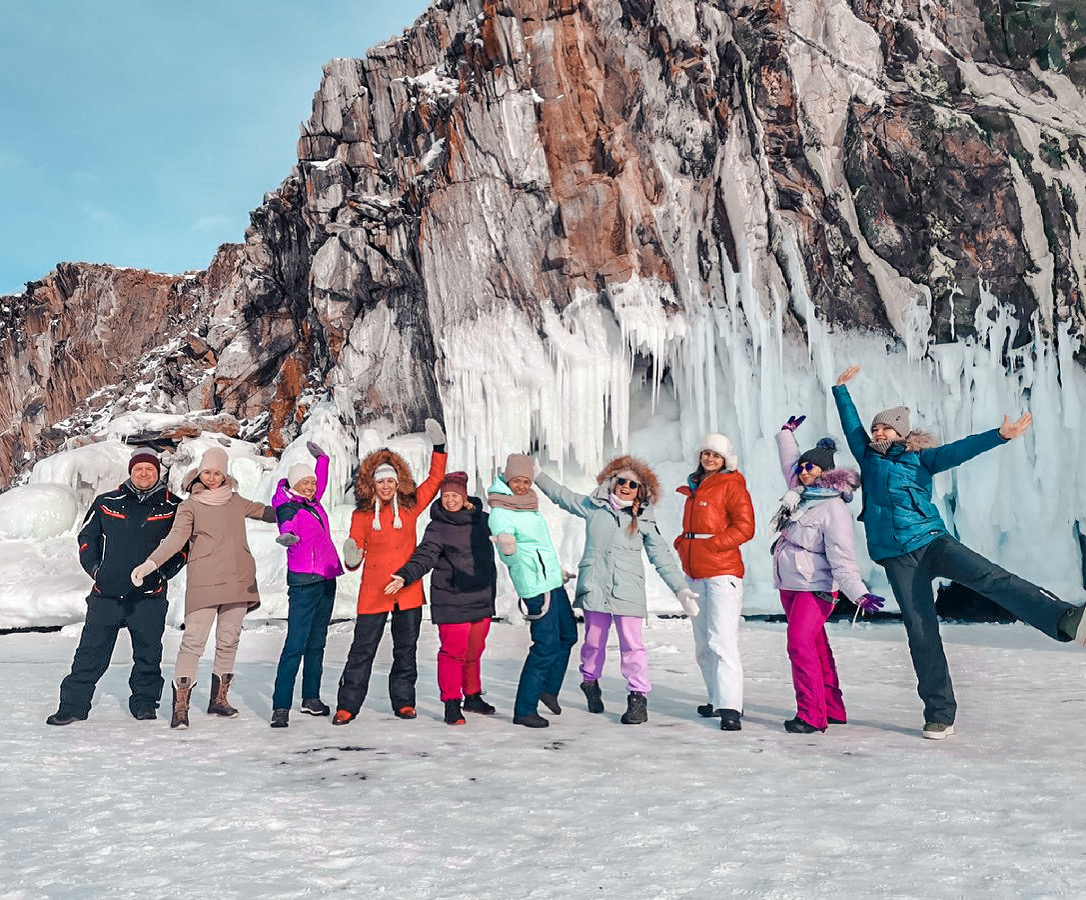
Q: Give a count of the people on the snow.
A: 10